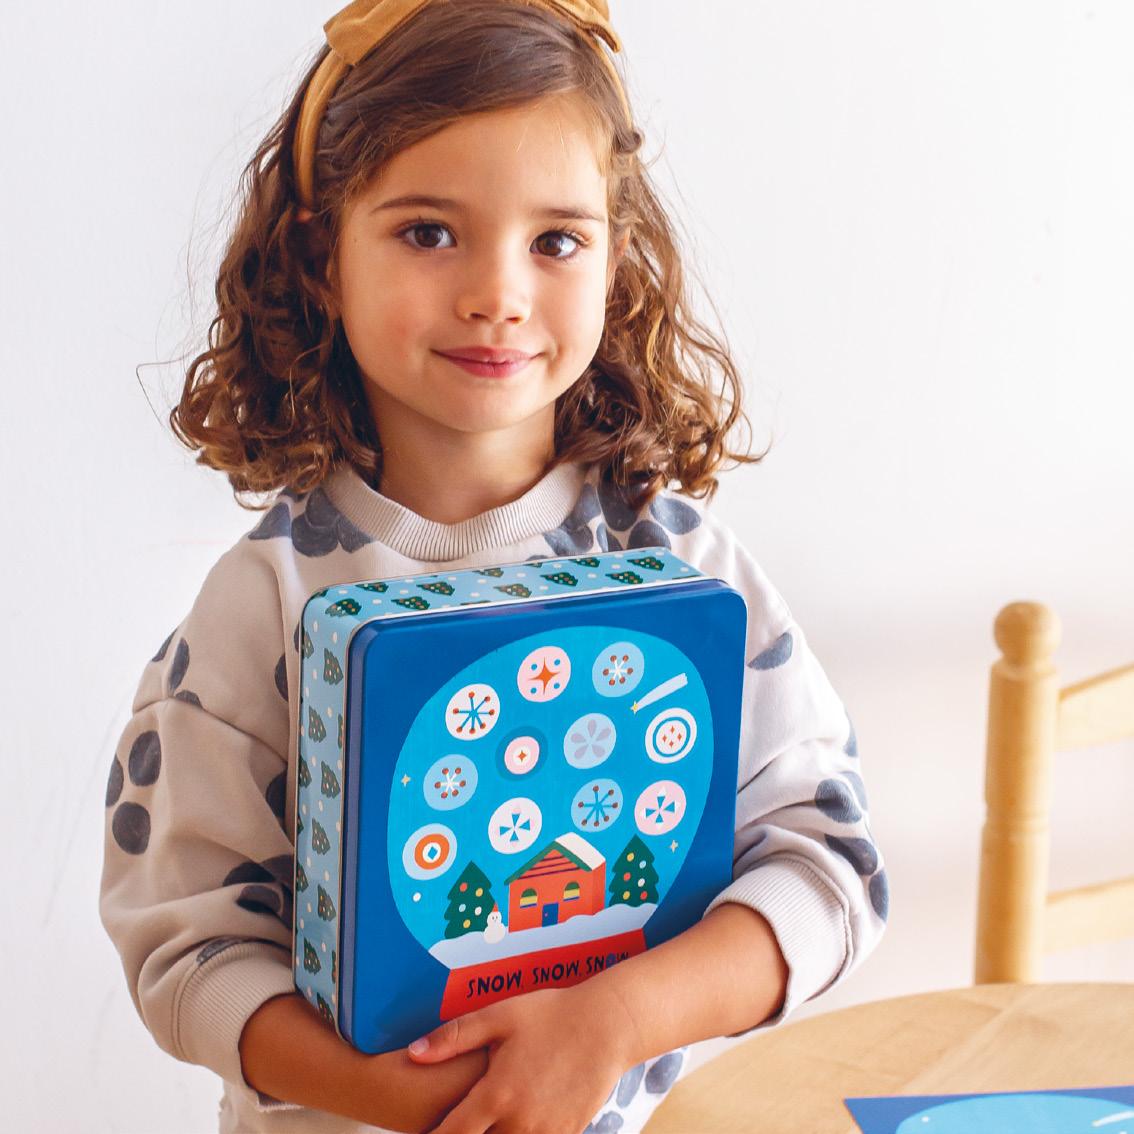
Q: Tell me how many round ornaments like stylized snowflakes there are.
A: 11